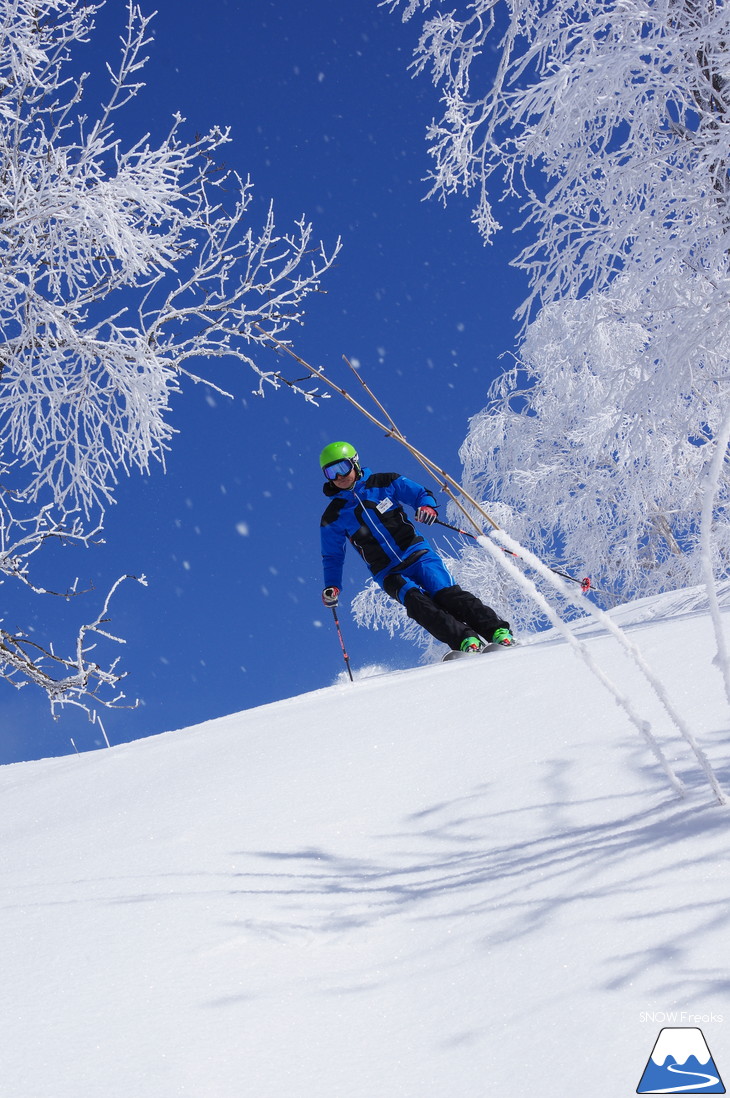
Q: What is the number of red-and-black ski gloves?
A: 2